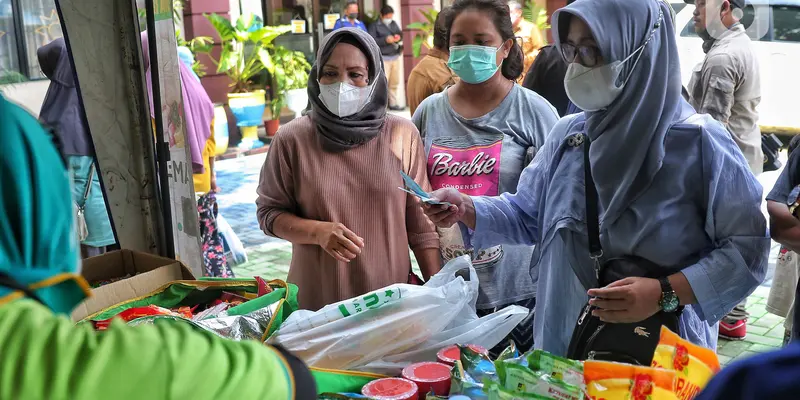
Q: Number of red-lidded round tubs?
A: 3